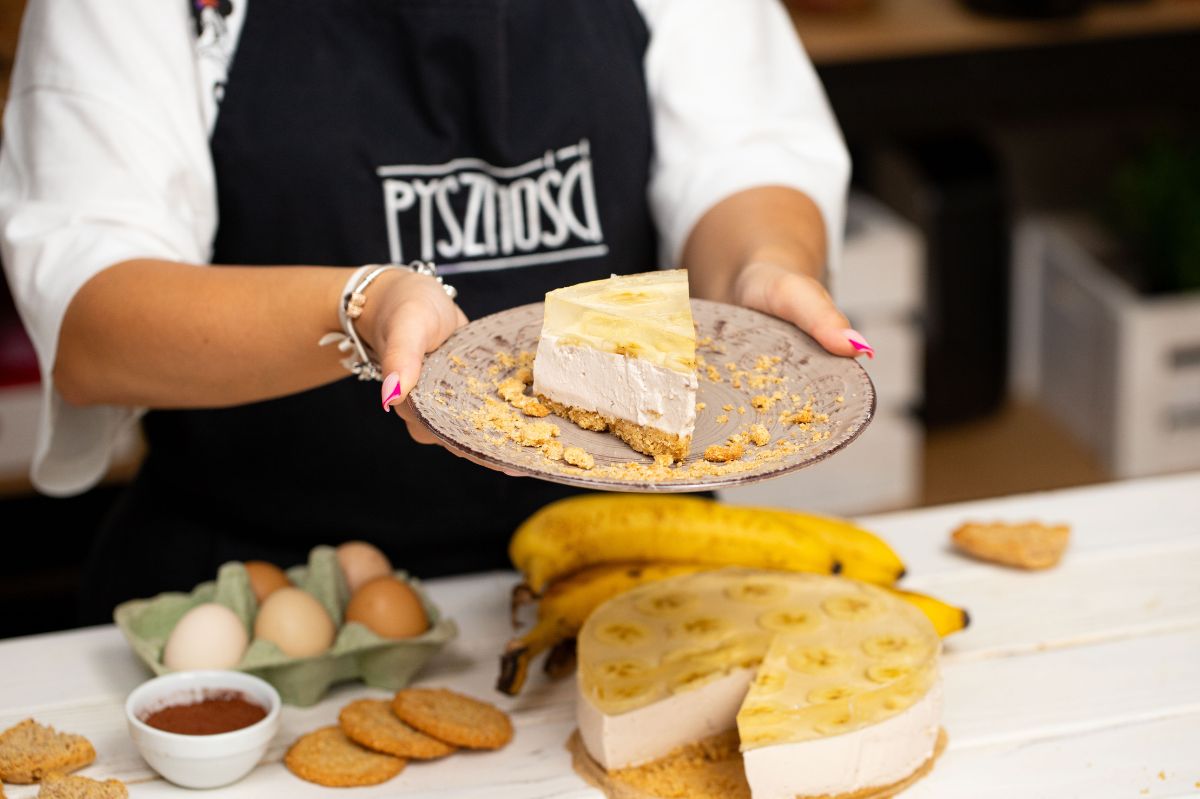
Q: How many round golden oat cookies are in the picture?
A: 3